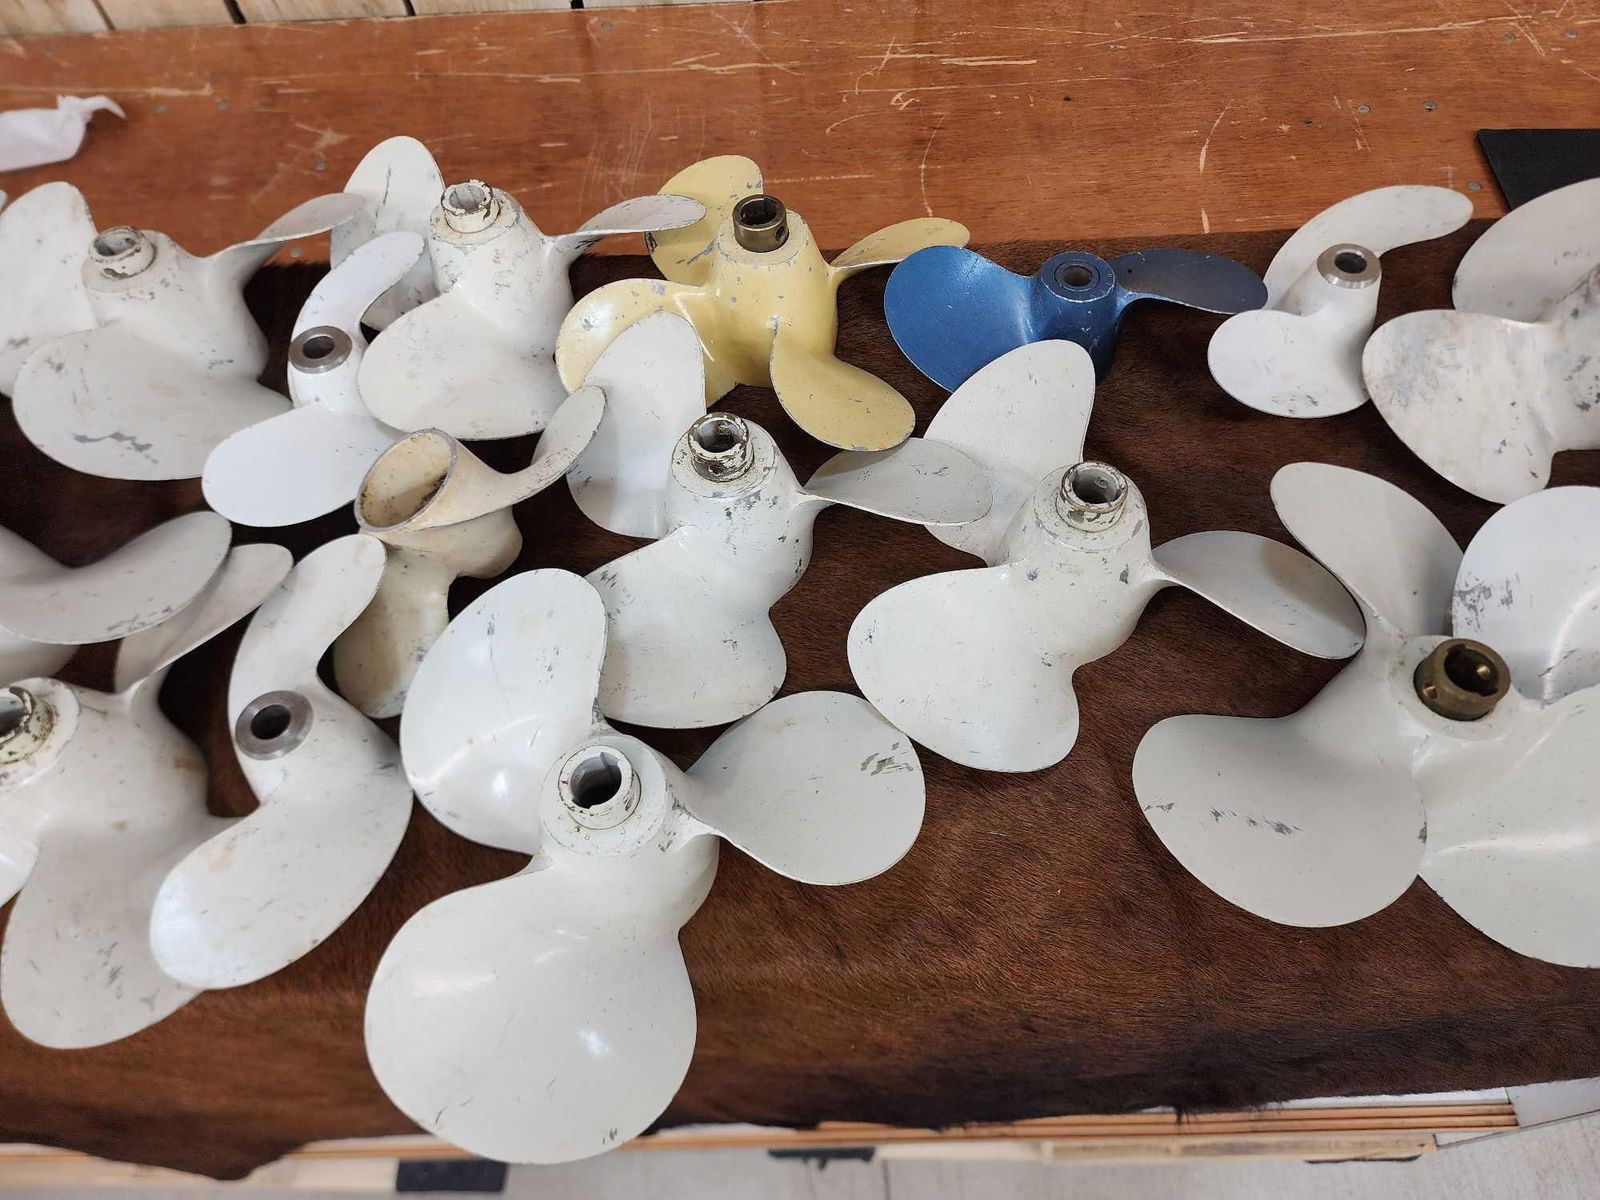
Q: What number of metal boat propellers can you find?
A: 15